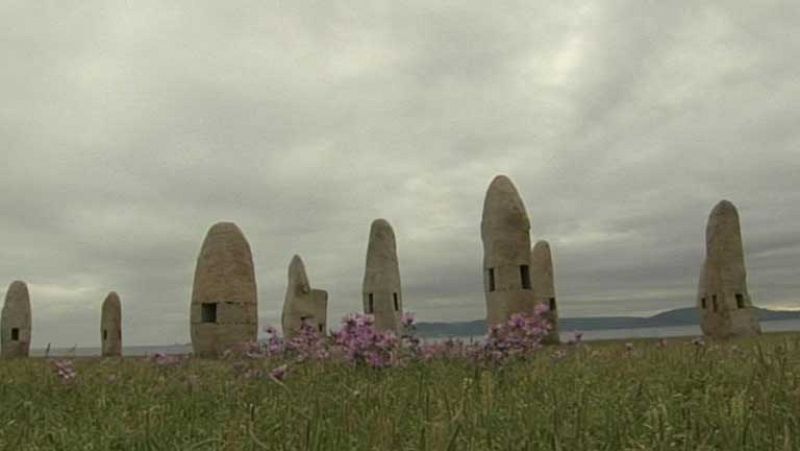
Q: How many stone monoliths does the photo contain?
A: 8